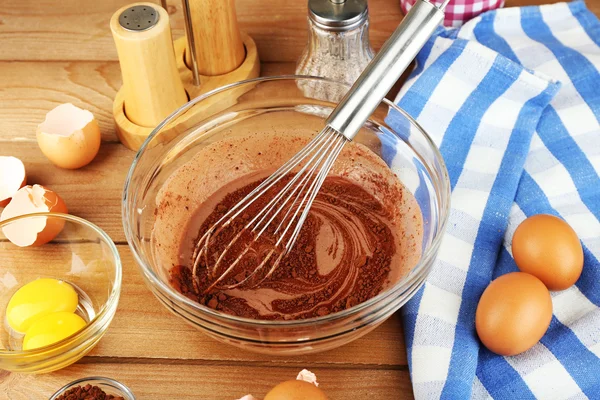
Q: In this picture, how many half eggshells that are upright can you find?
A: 1